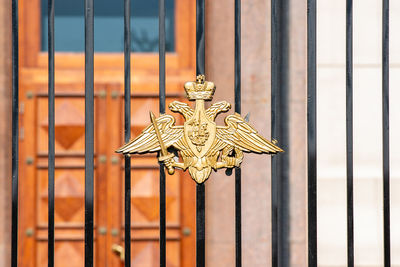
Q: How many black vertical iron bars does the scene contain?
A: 11